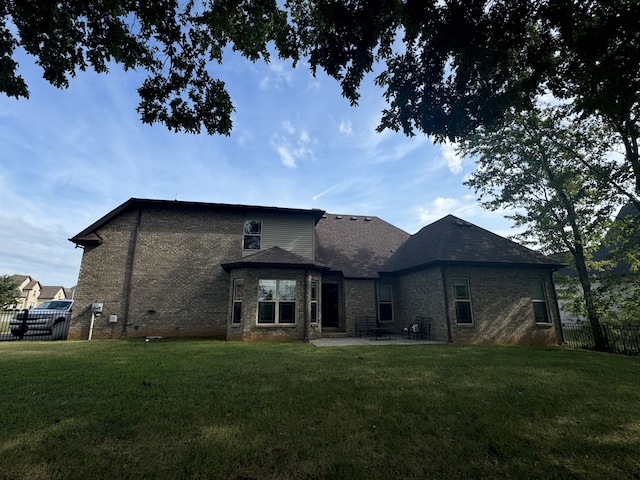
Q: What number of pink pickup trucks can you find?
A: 0